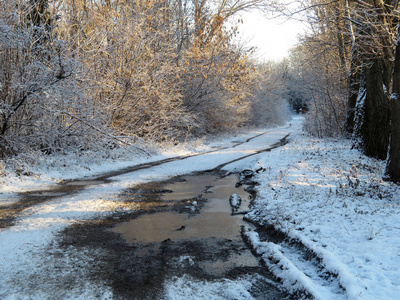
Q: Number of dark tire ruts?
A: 2